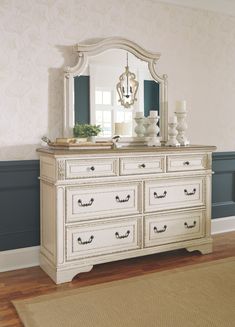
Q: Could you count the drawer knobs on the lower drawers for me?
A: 8